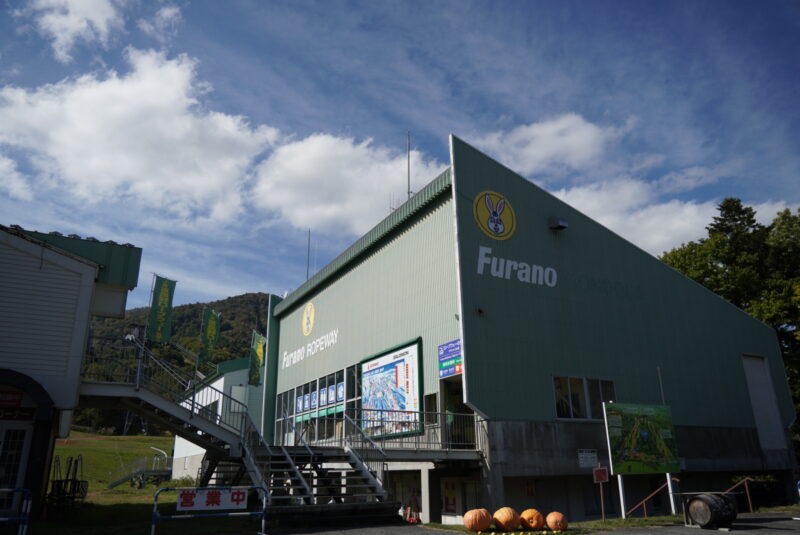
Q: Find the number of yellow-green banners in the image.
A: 3